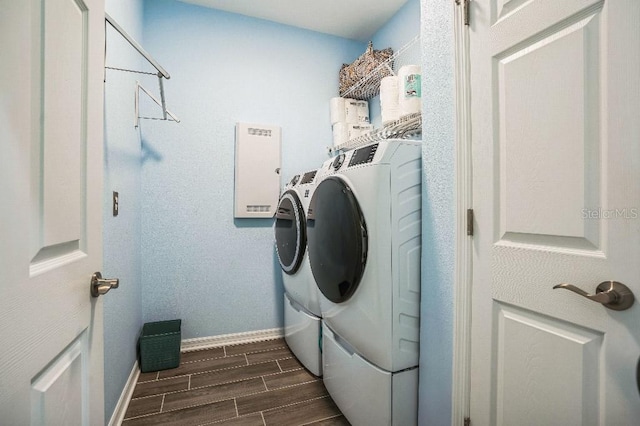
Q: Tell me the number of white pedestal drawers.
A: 2